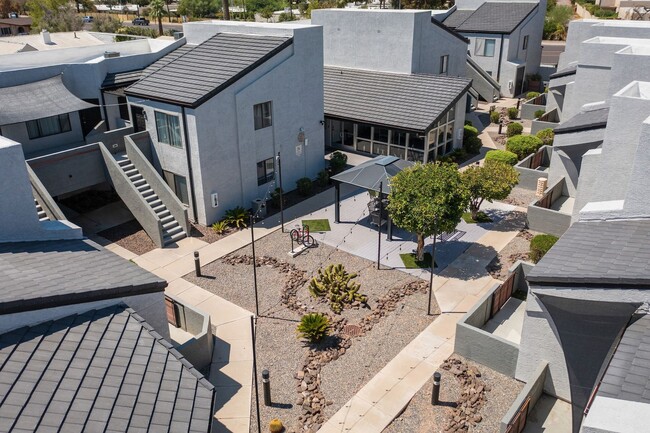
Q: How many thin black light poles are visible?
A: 5